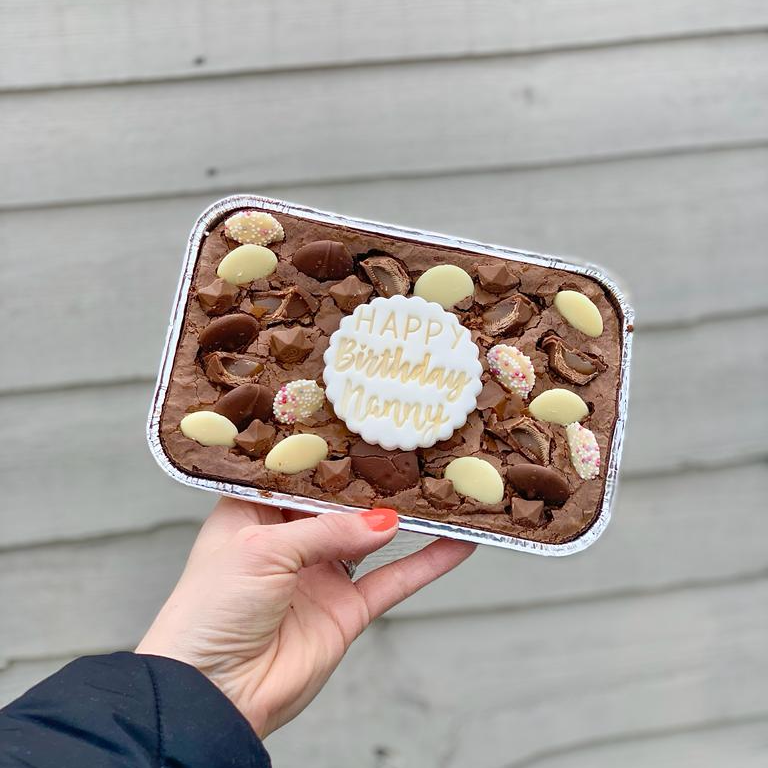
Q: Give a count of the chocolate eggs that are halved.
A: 6